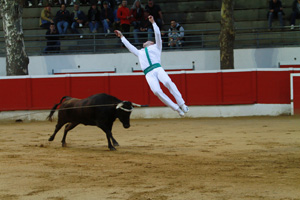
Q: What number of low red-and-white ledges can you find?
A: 3